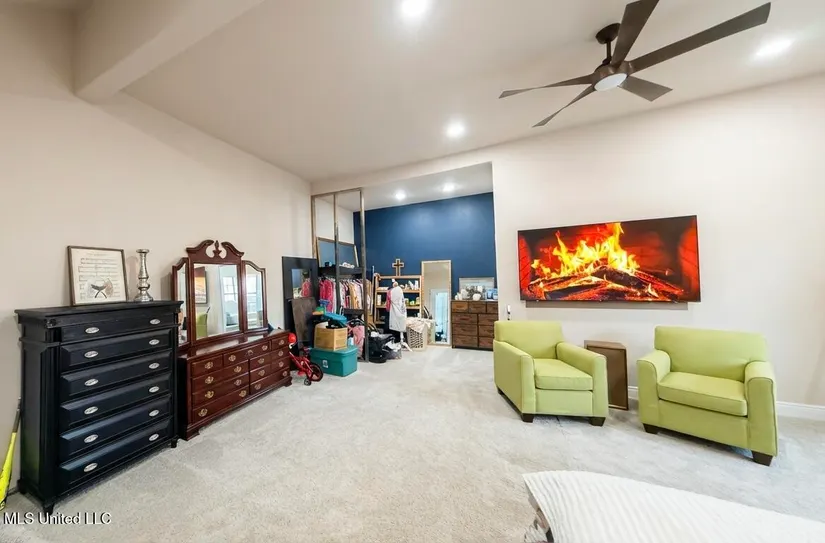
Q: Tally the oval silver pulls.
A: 12